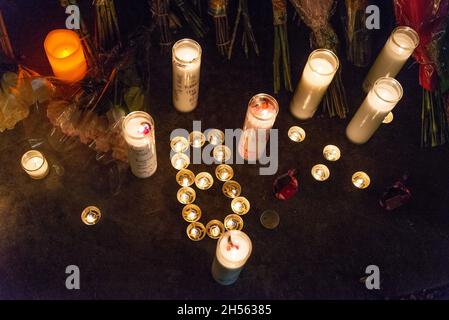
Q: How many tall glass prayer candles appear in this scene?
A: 7